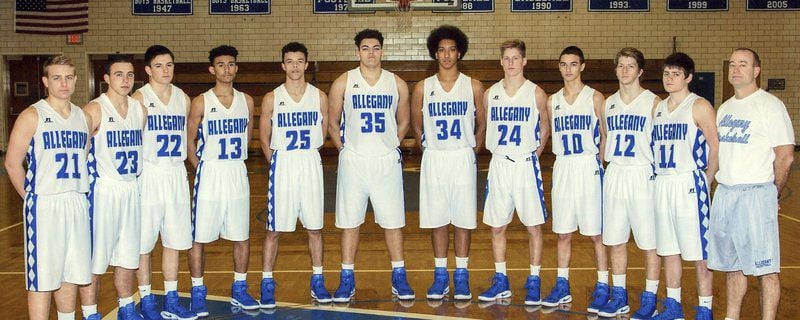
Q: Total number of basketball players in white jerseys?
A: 11